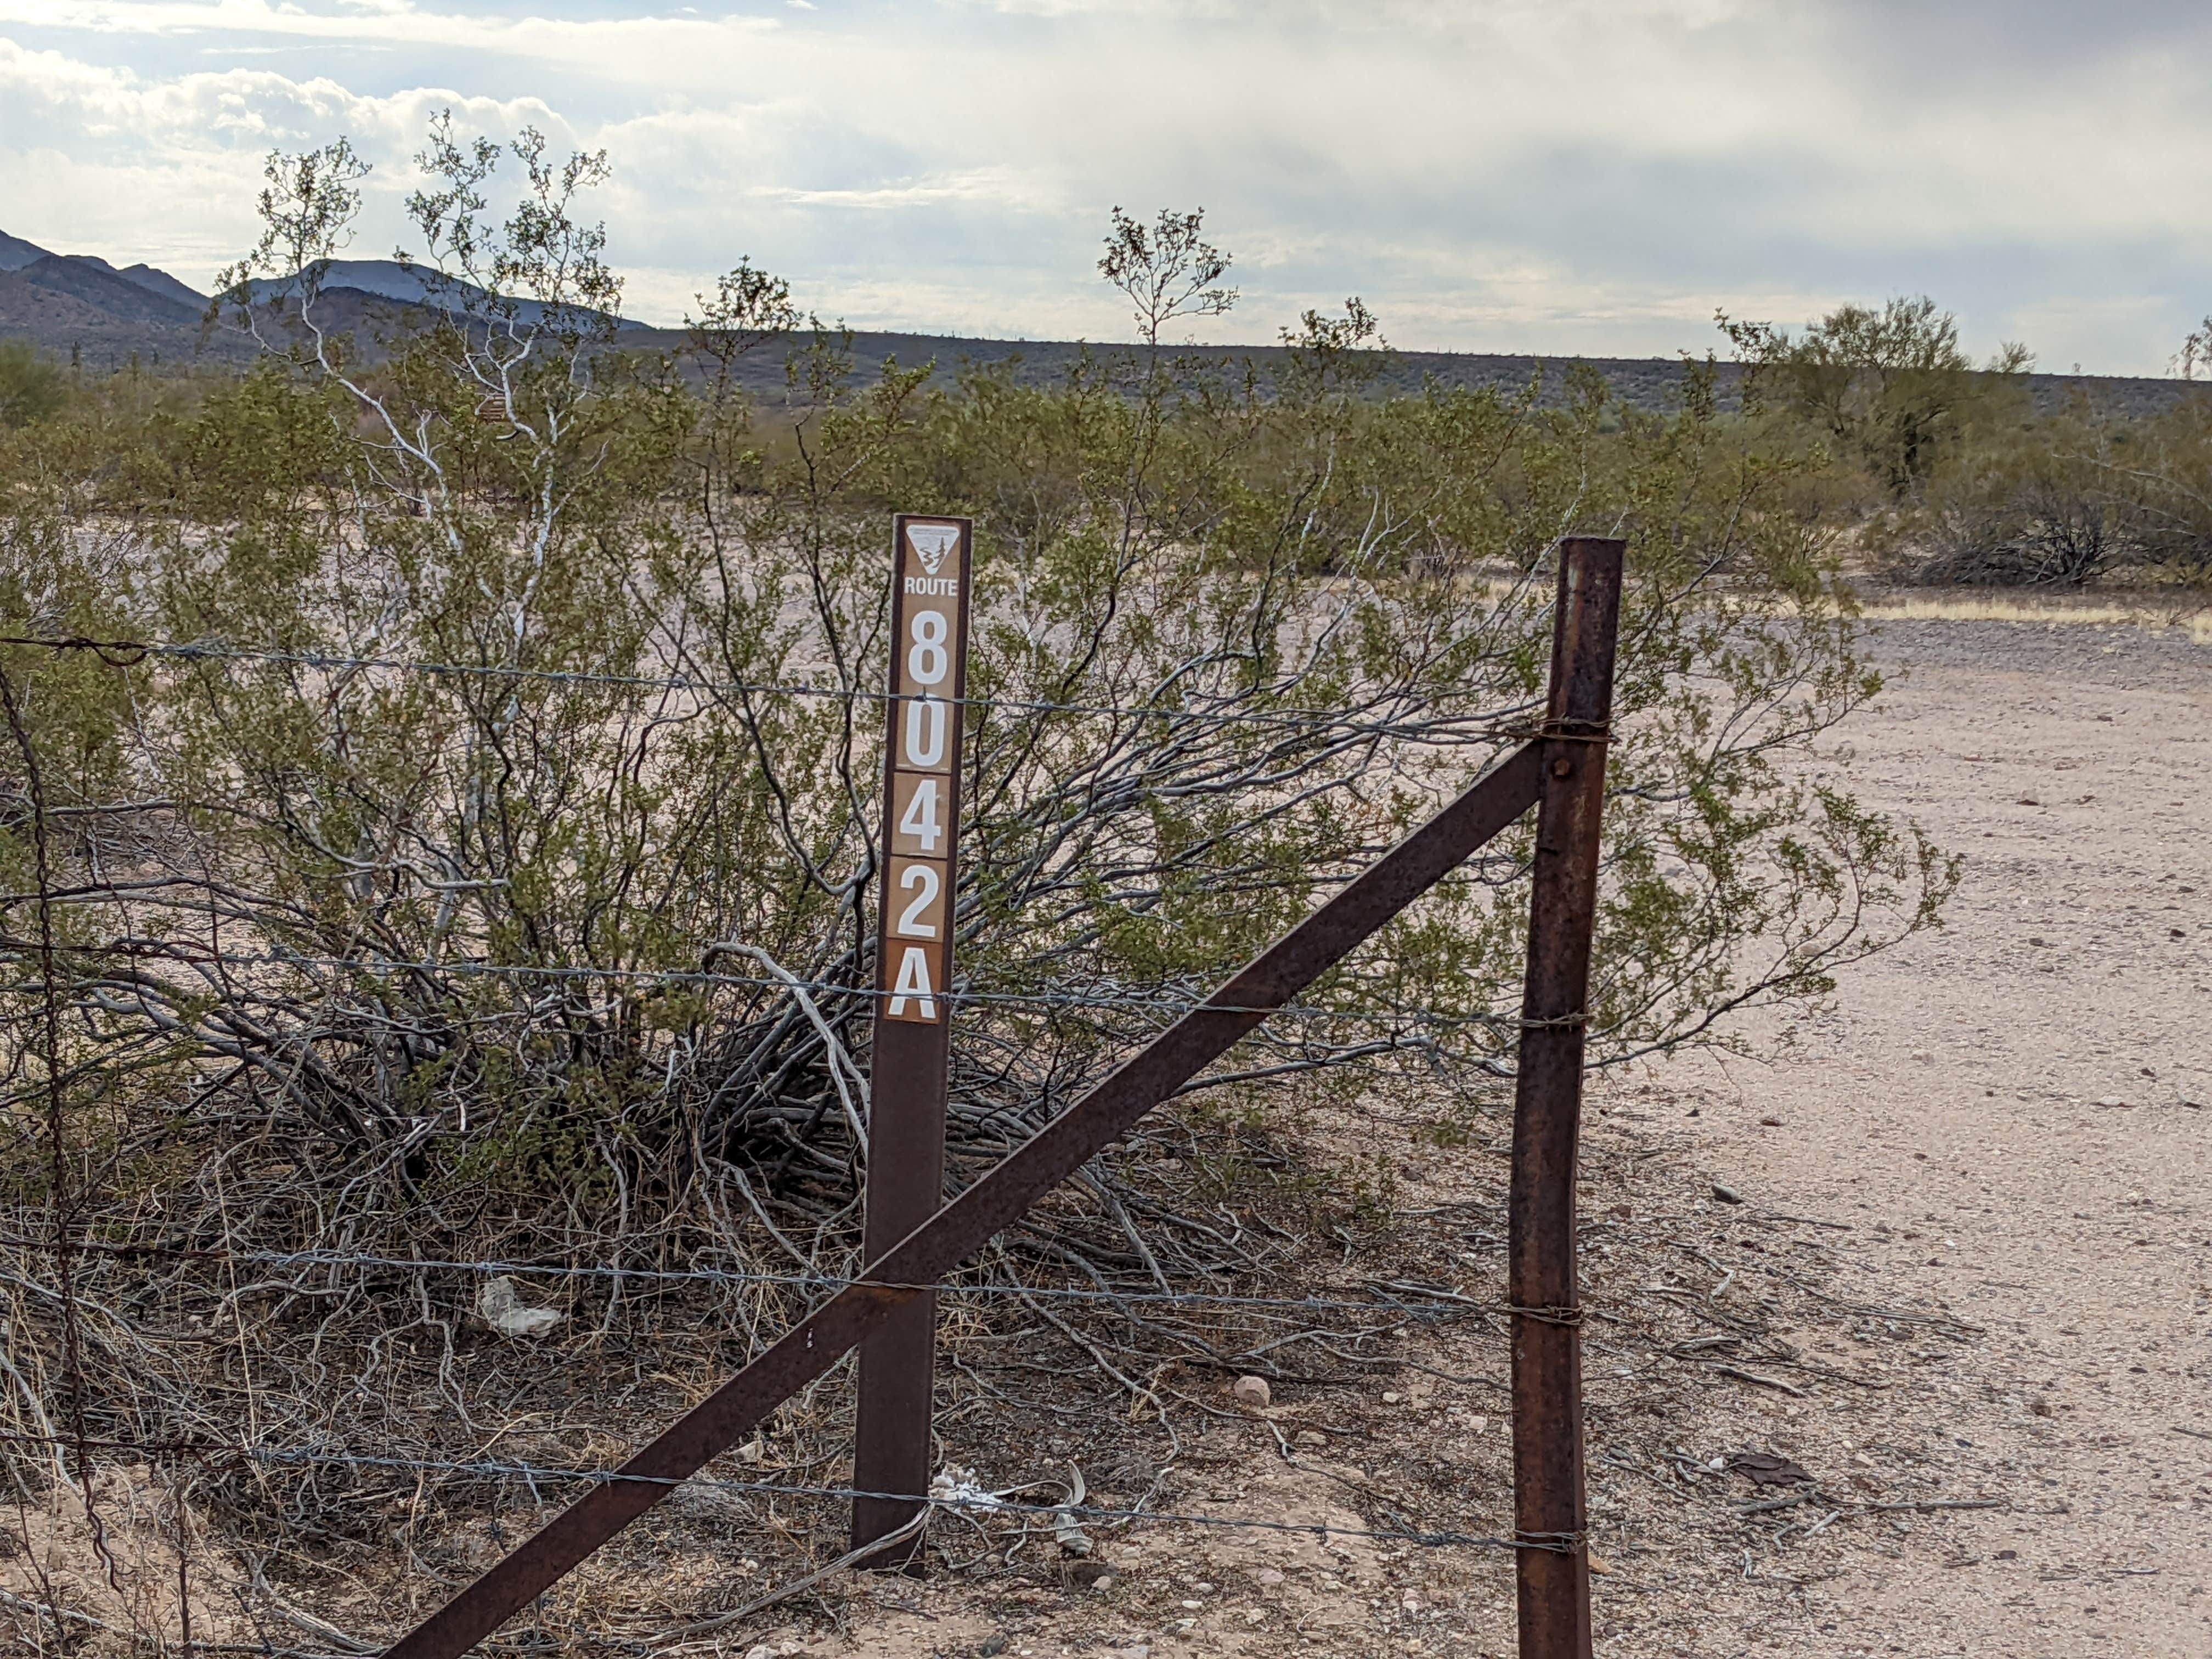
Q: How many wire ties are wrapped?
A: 4